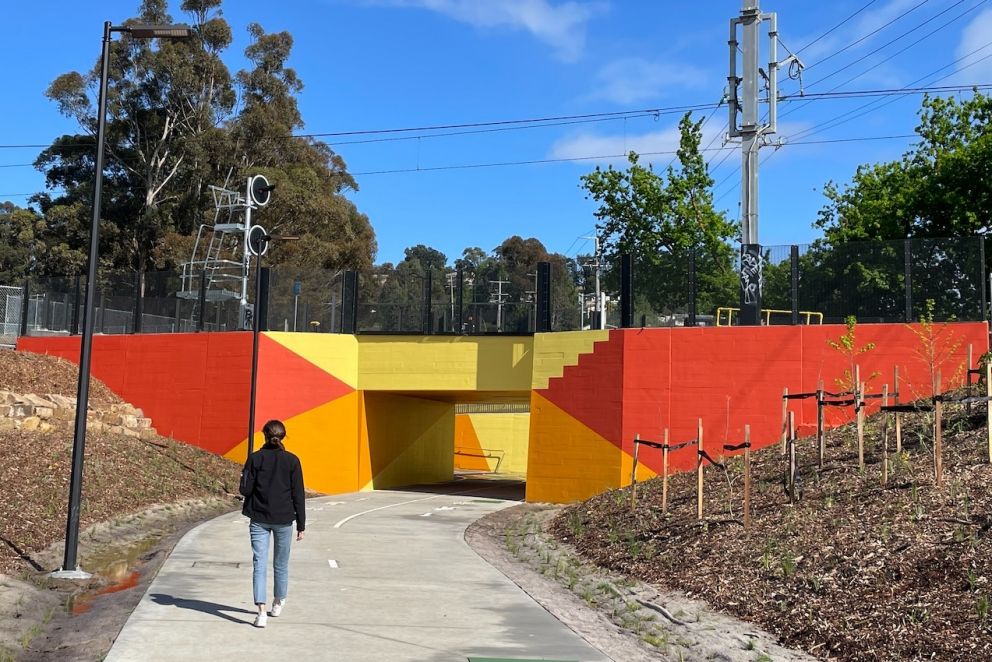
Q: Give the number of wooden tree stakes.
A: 14